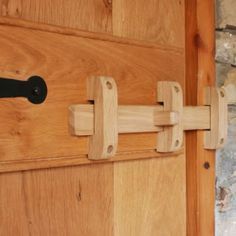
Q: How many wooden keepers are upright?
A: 3